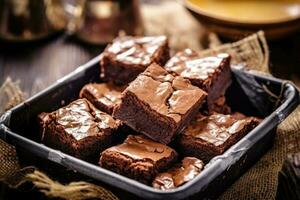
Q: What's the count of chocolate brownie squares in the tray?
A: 8